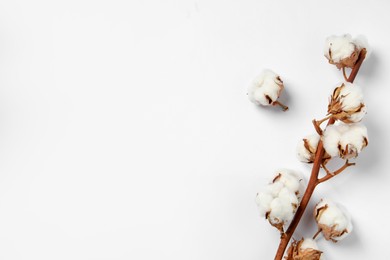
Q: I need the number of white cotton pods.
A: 8